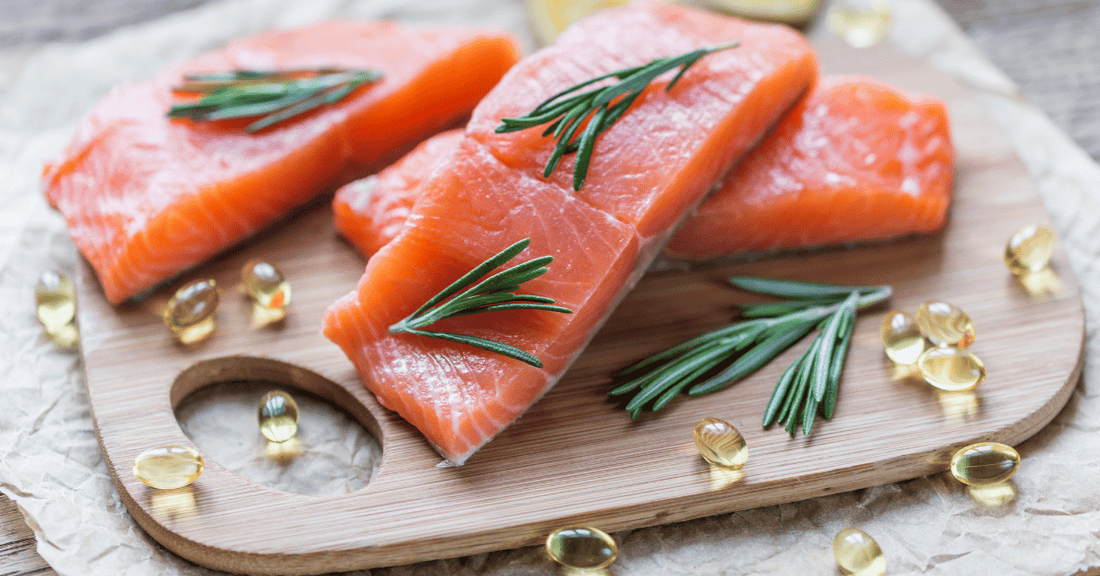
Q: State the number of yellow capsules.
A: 13